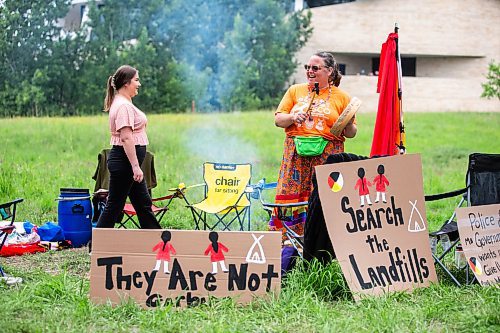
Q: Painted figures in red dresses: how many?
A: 4